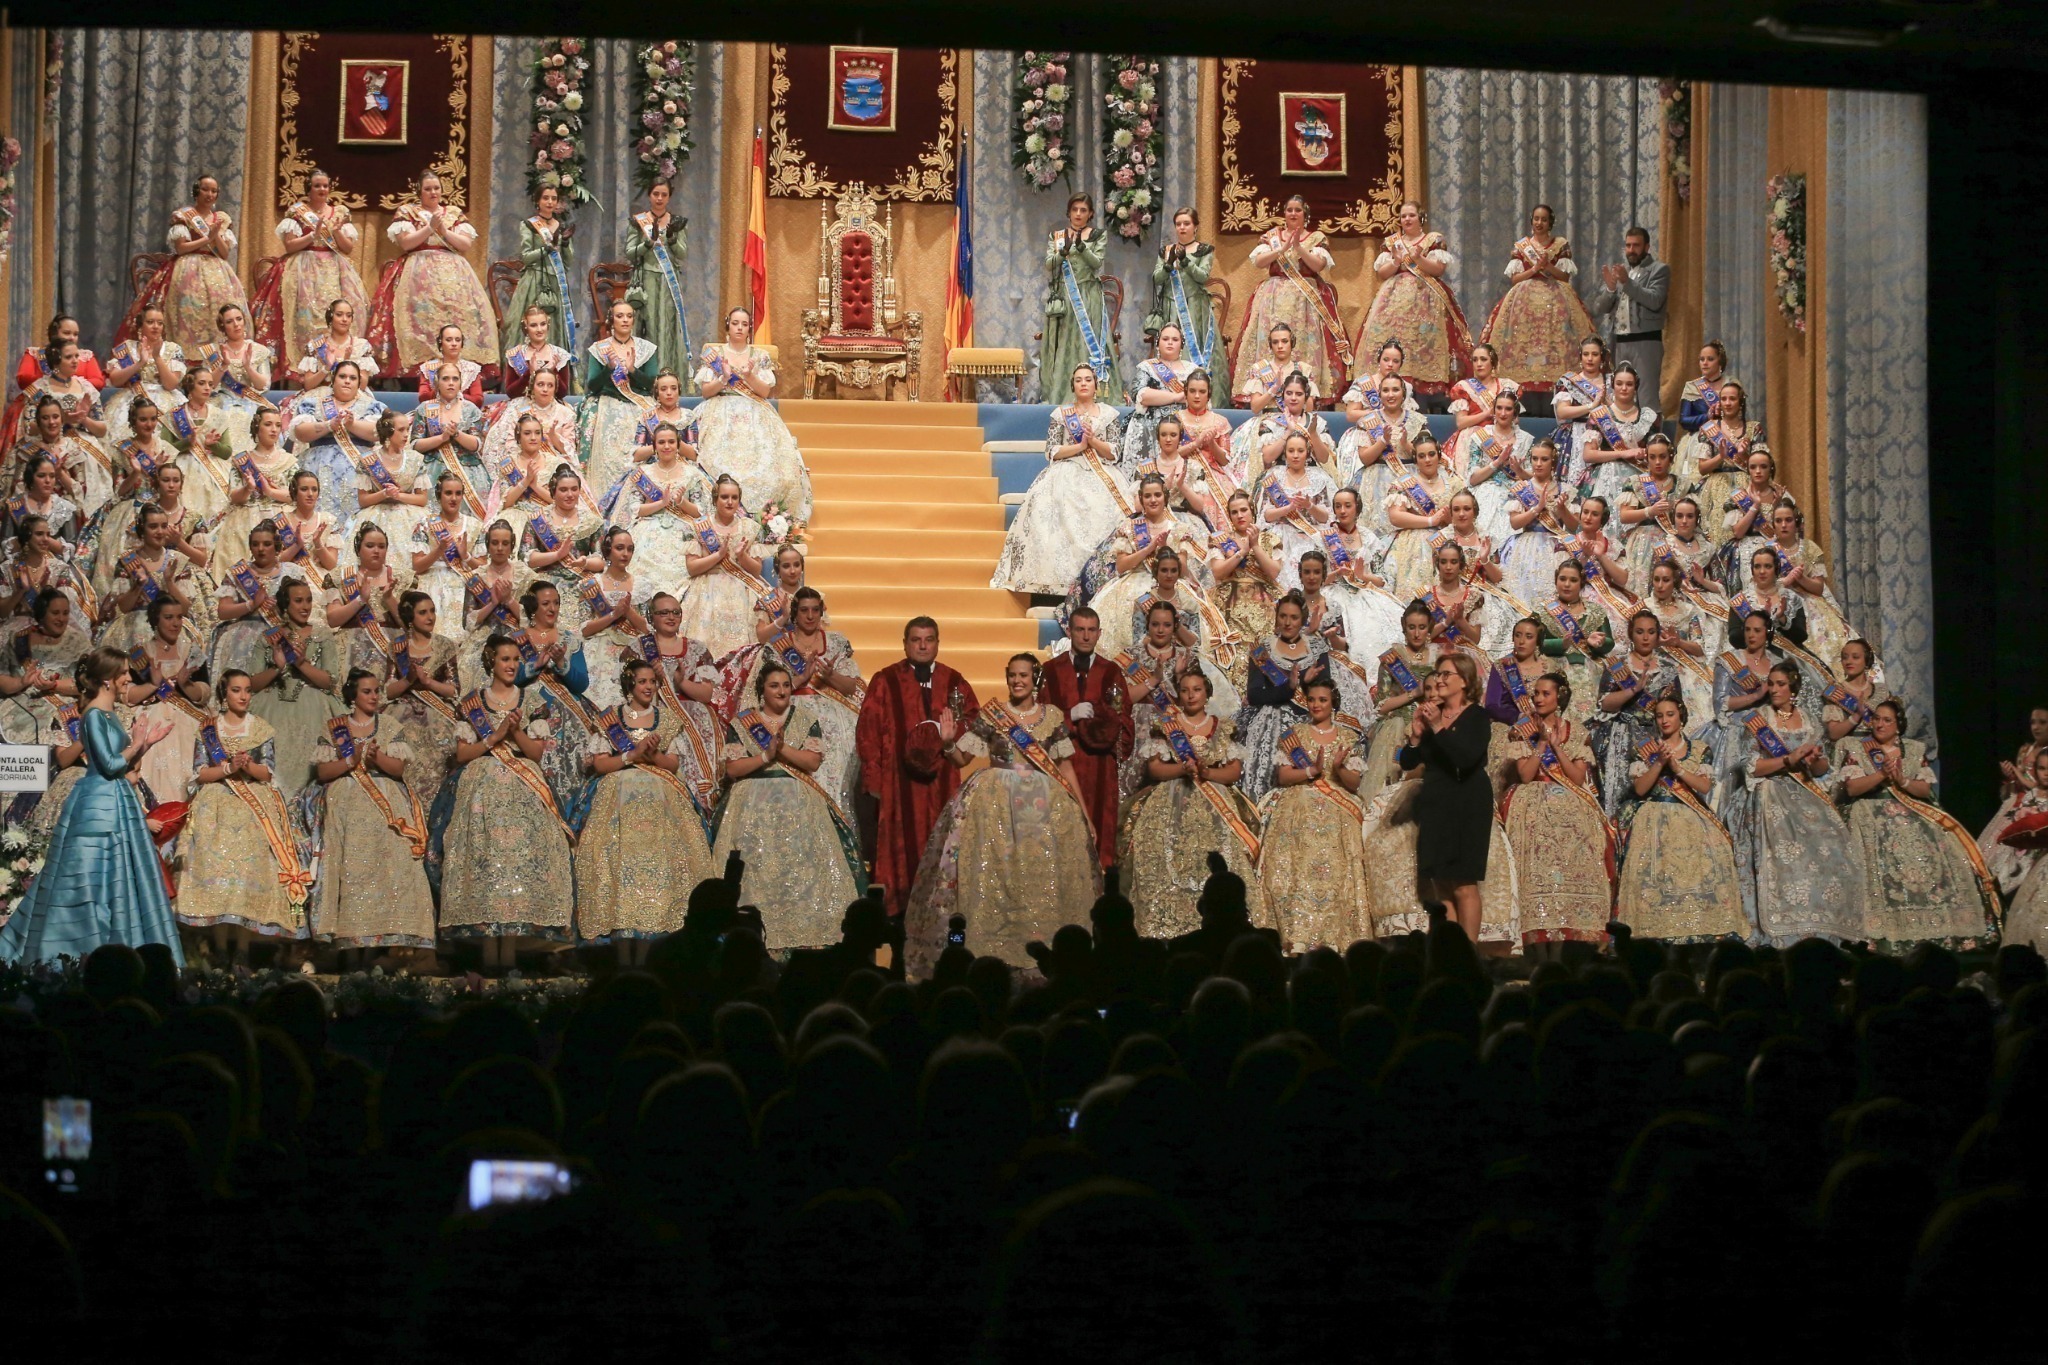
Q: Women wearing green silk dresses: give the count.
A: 4